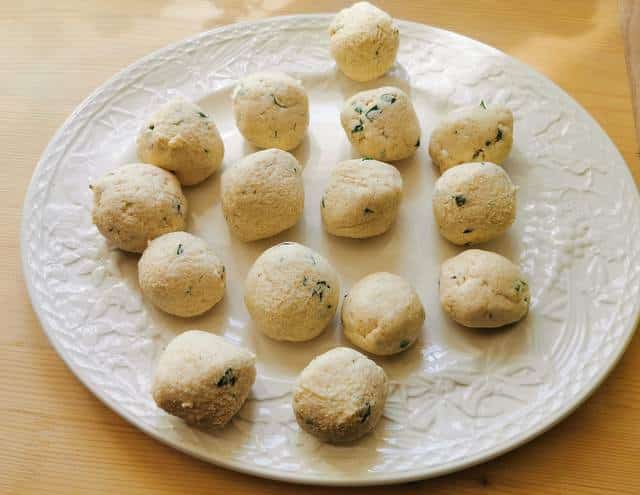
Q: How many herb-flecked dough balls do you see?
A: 15